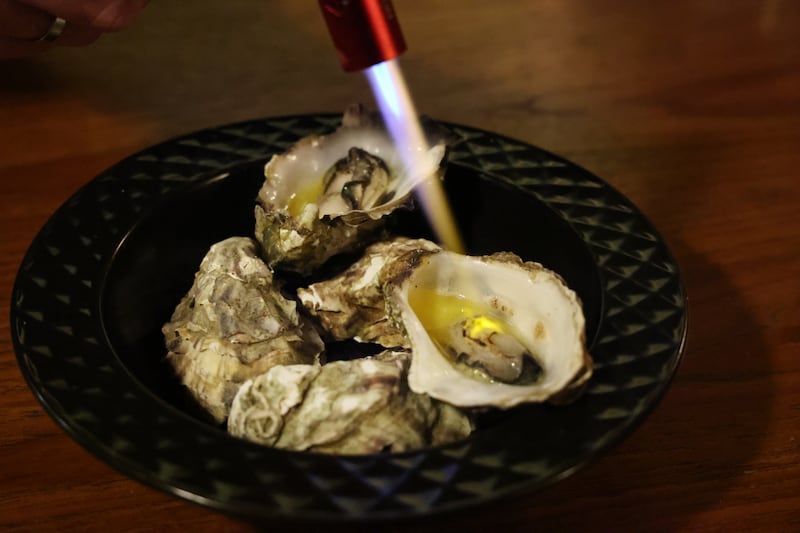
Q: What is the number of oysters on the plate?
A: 5